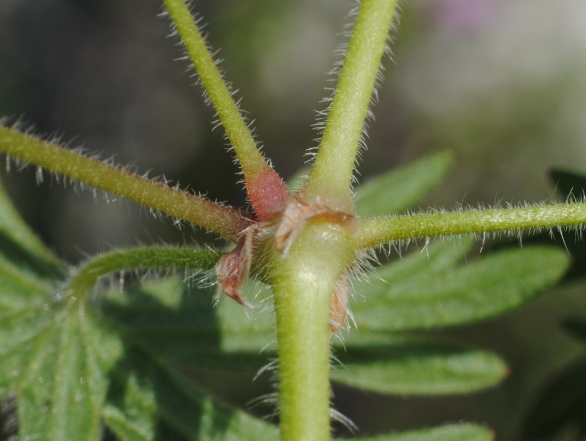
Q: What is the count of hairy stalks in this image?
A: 6